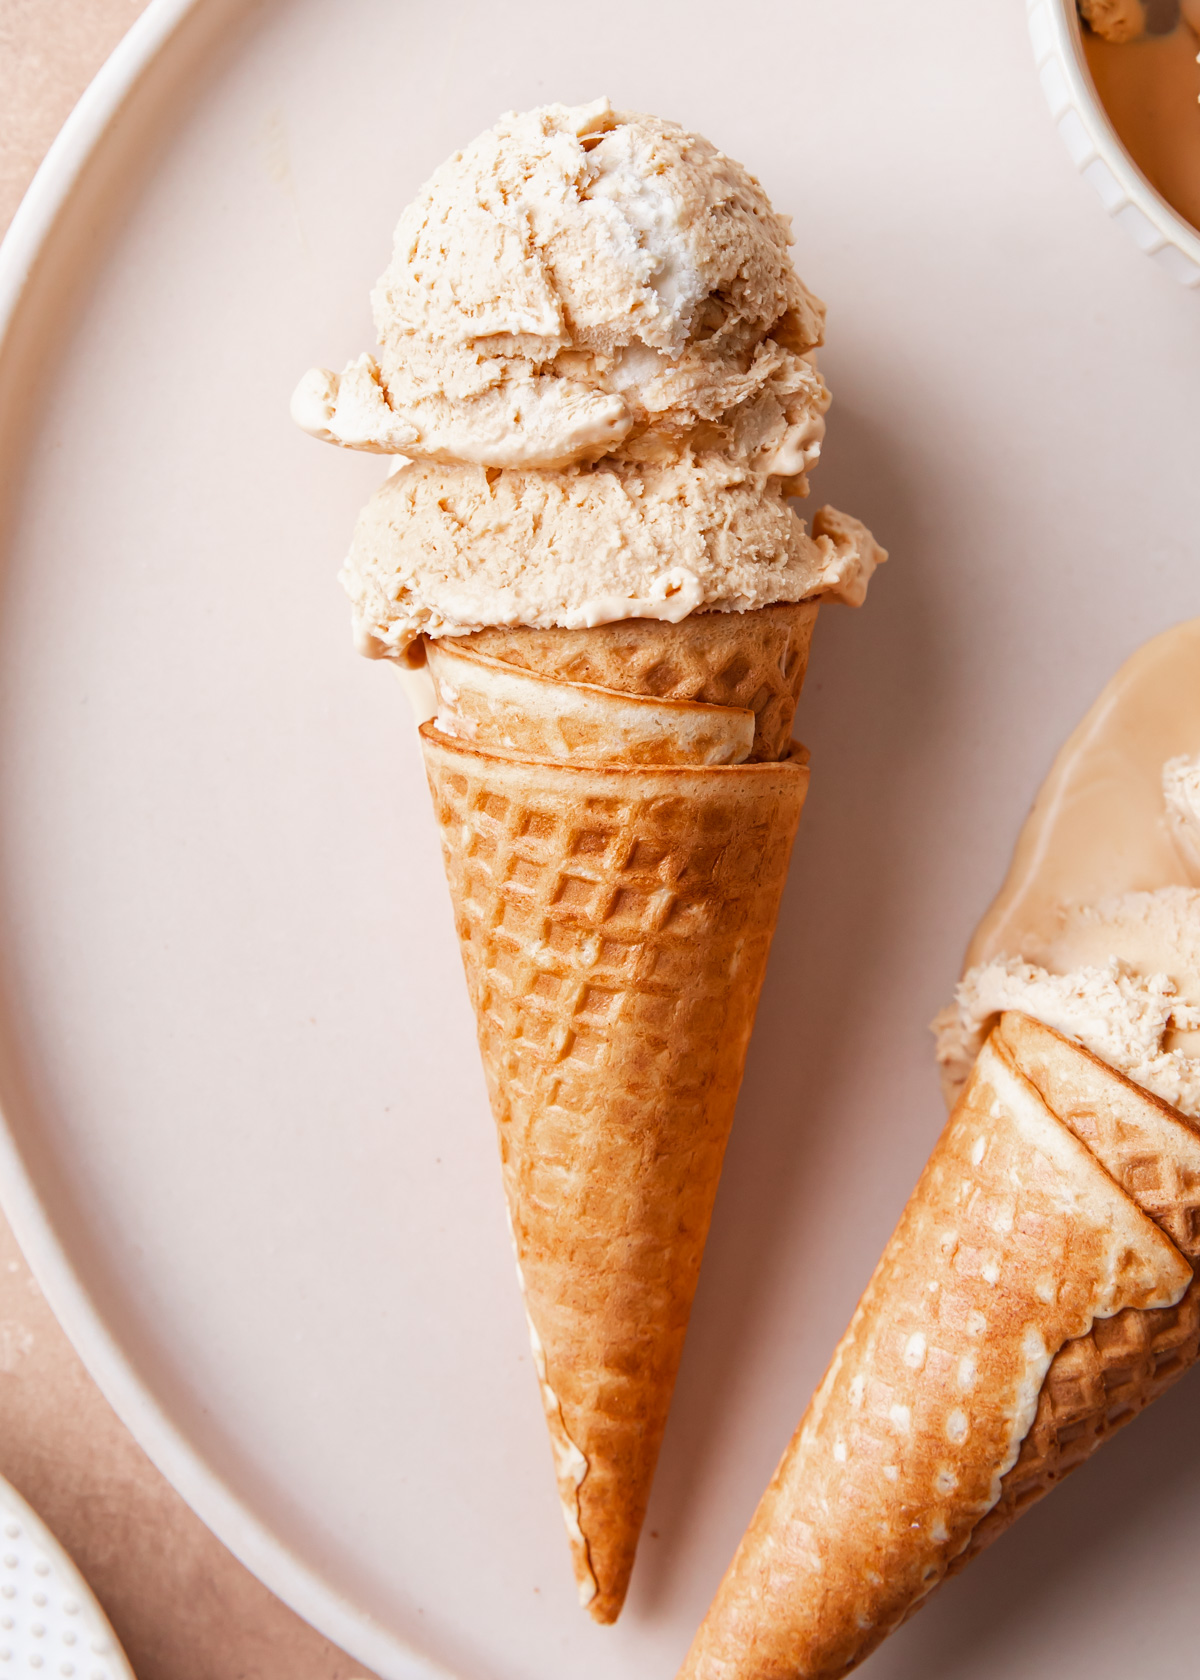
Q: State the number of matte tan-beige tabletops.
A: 1